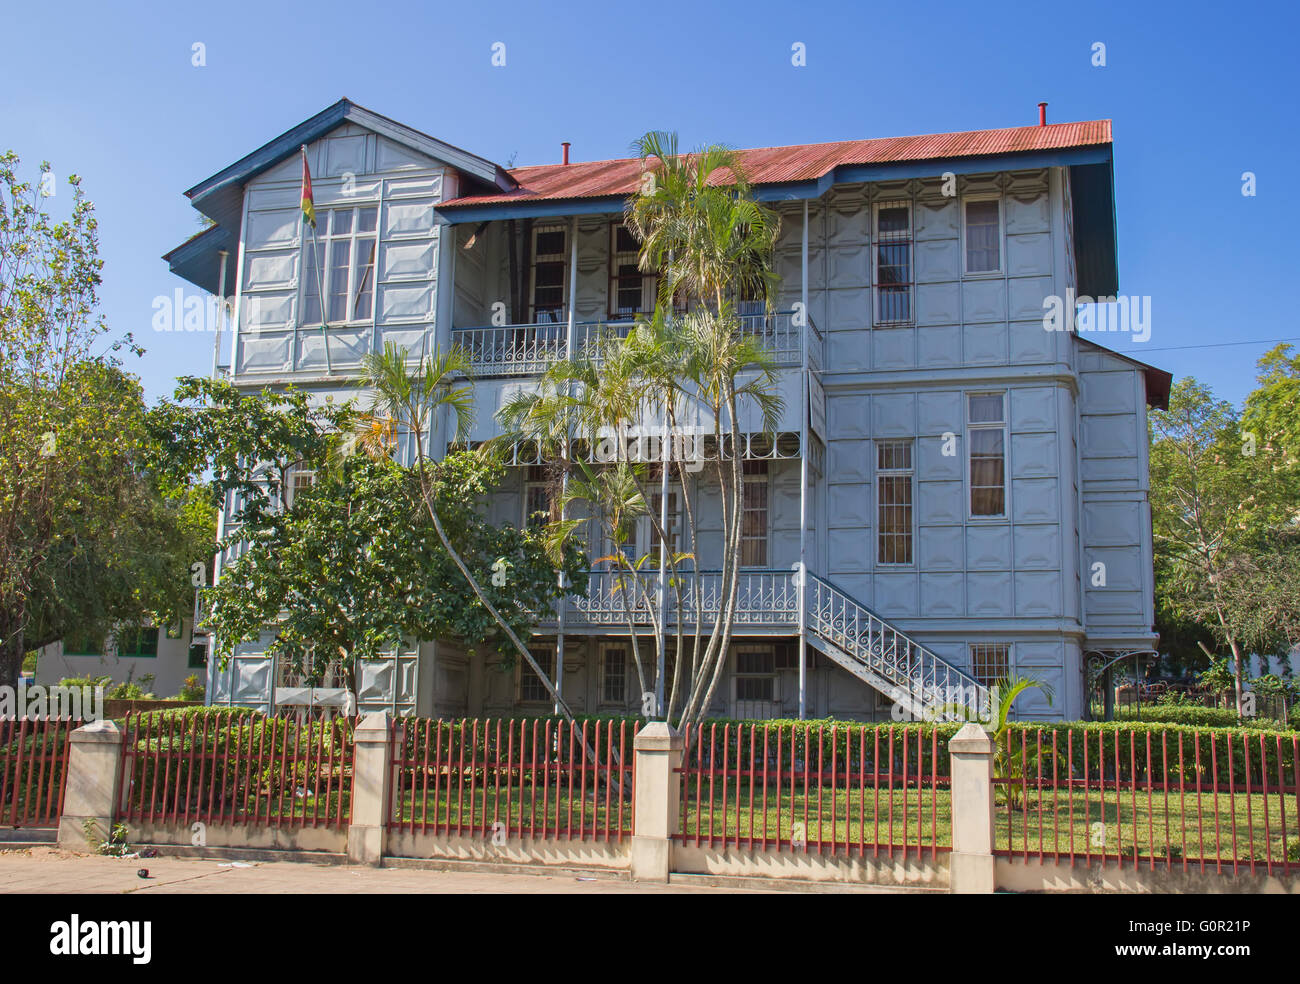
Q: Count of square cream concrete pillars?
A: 4